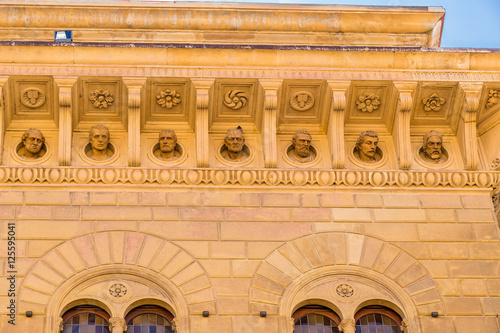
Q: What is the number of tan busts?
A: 7